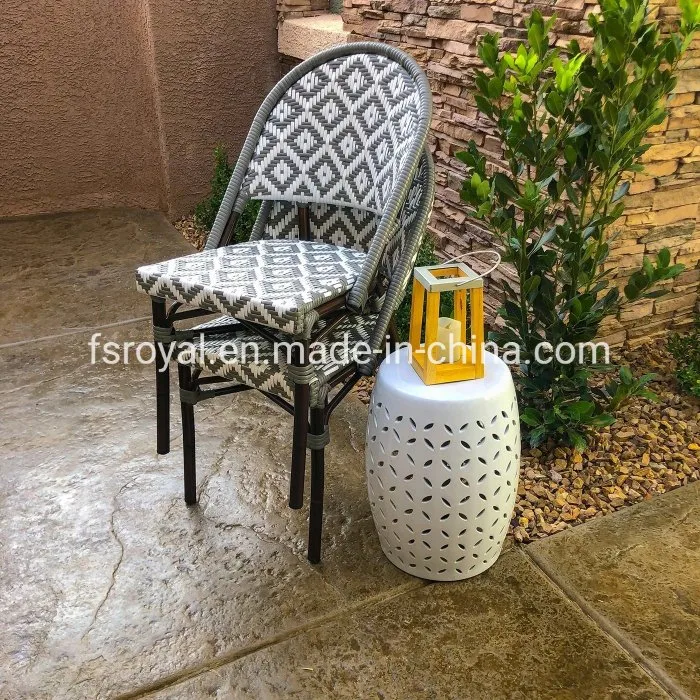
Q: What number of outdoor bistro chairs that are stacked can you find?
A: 2